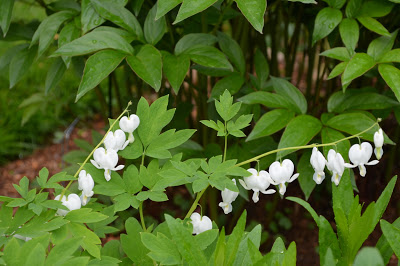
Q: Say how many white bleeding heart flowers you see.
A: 13